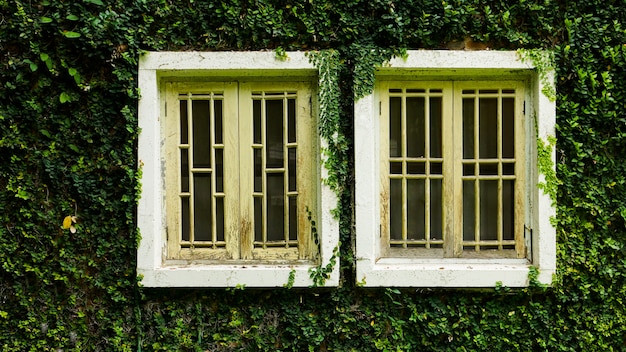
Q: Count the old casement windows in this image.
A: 2